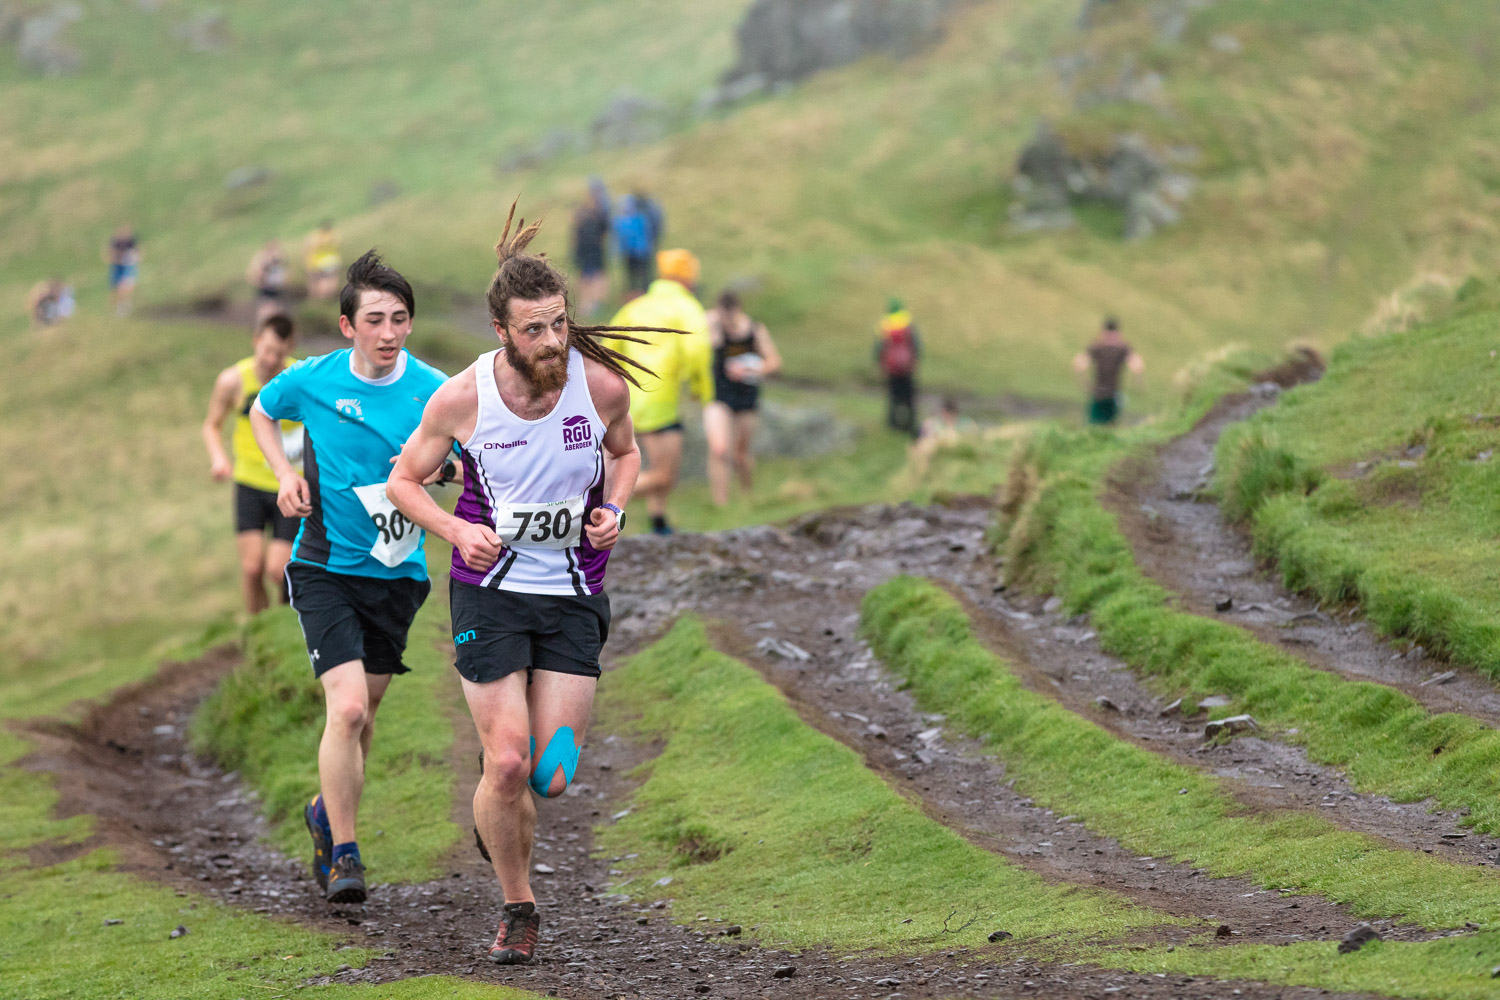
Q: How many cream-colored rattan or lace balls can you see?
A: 0